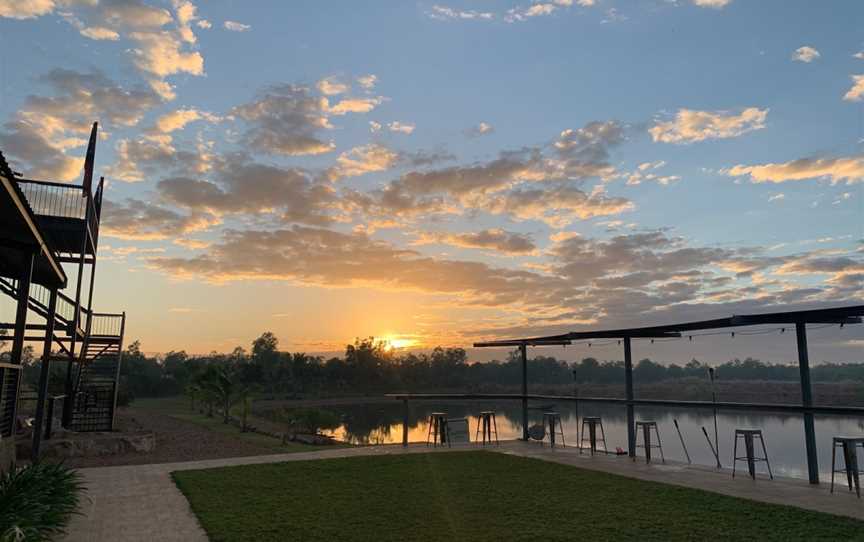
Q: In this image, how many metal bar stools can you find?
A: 7